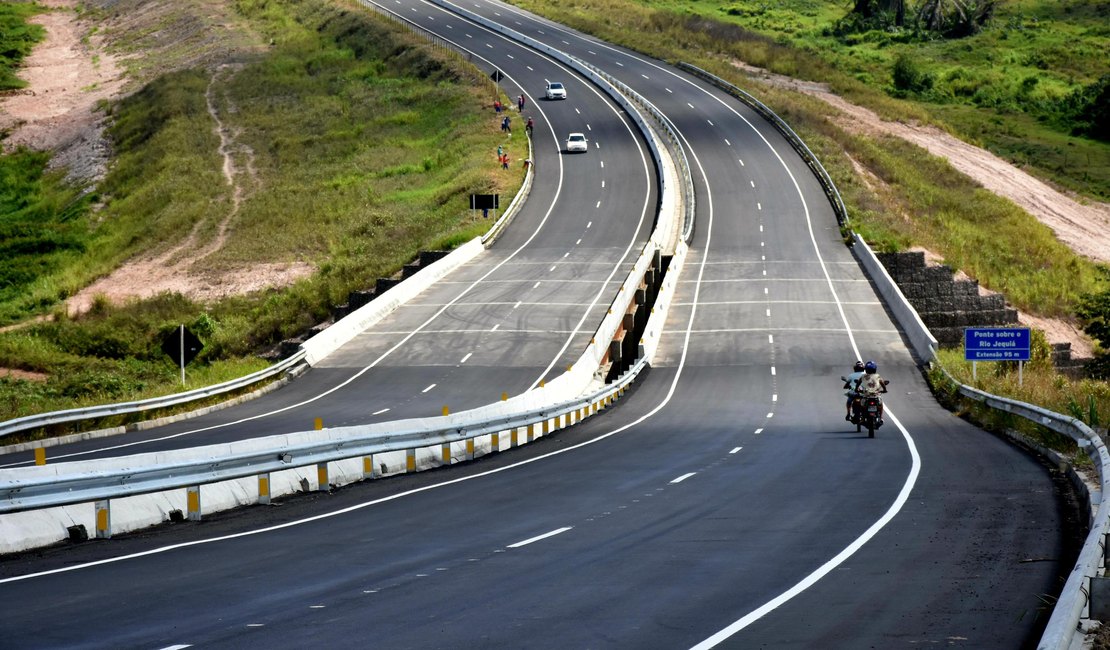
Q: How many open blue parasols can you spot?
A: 0